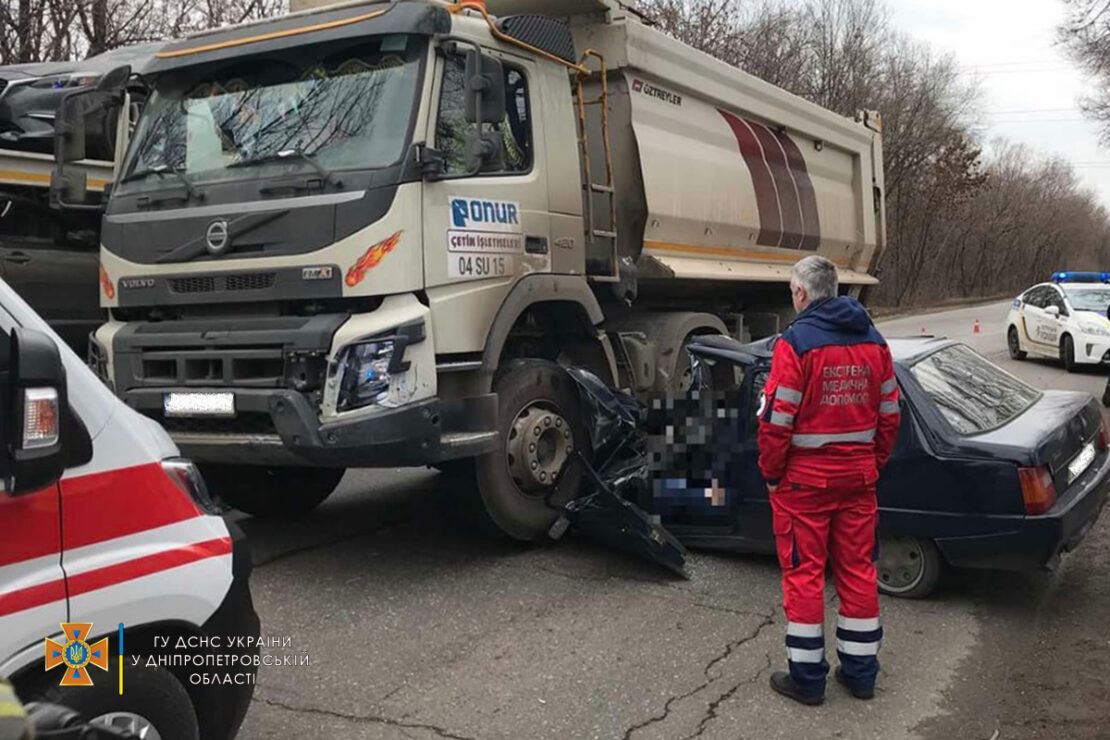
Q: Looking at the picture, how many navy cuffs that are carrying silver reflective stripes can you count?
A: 2